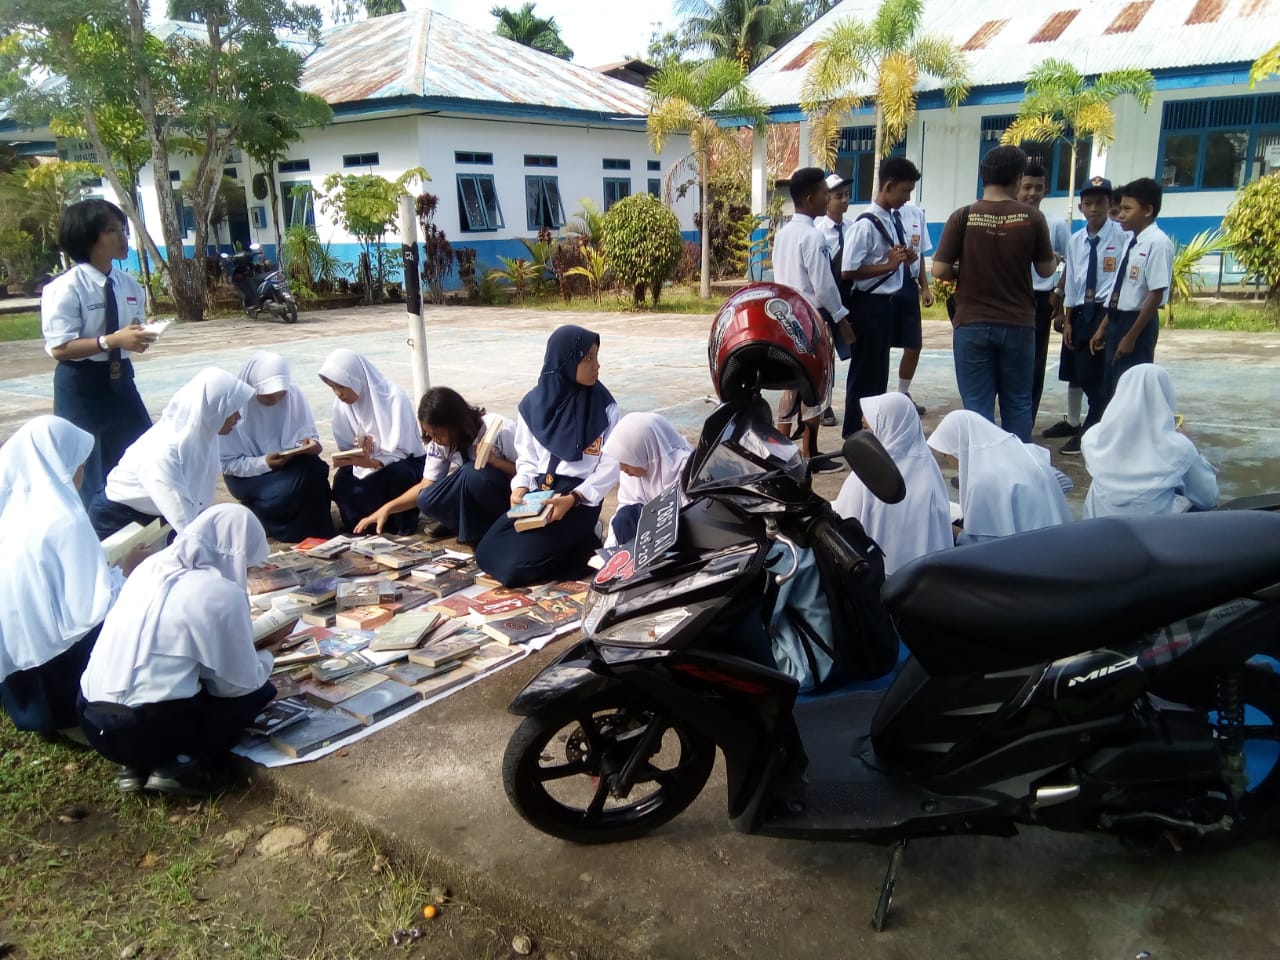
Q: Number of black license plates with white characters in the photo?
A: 1